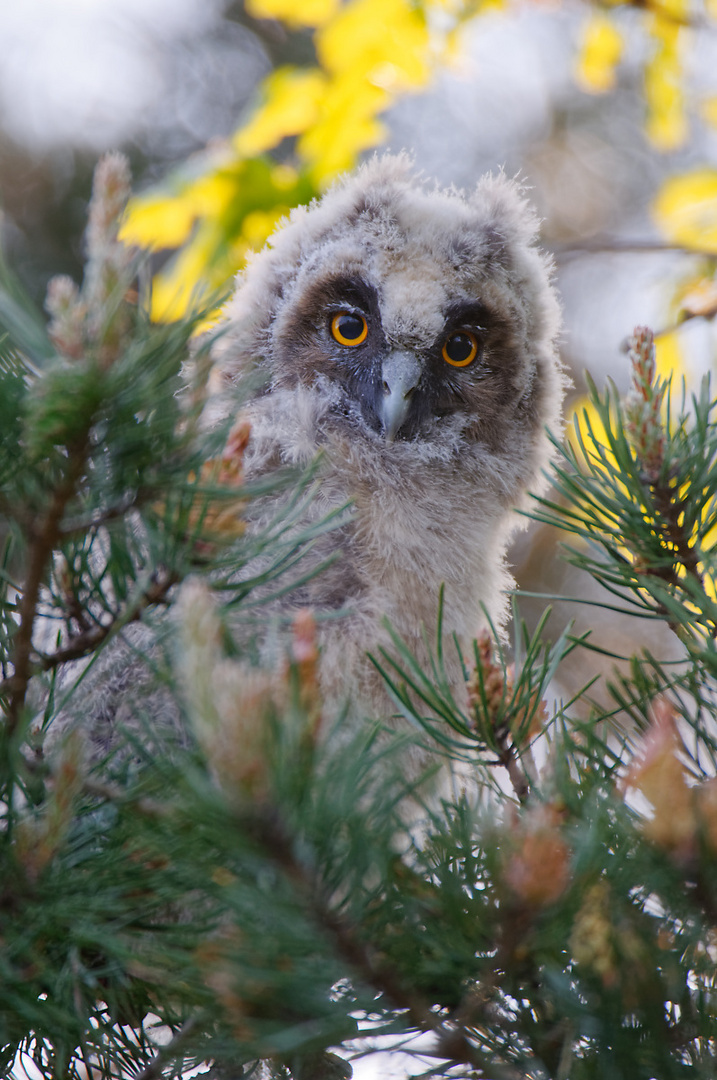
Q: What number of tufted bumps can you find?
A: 2